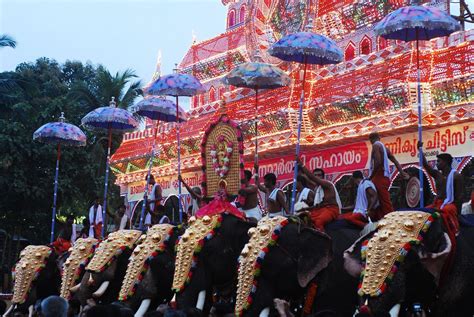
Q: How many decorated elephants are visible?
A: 7